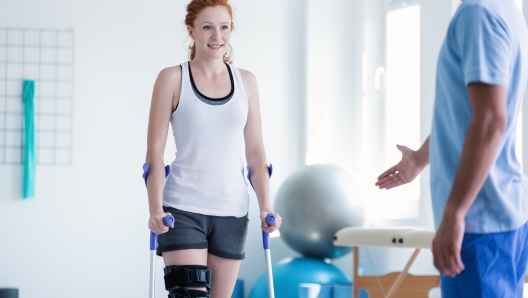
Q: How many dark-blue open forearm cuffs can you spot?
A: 2